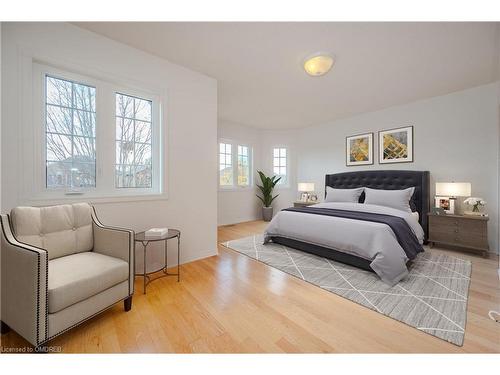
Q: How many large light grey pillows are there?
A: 2